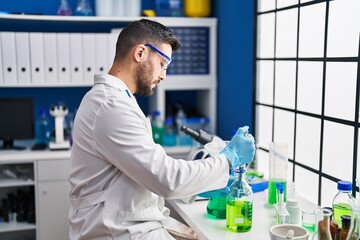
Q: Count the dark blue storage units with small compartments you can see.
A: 1